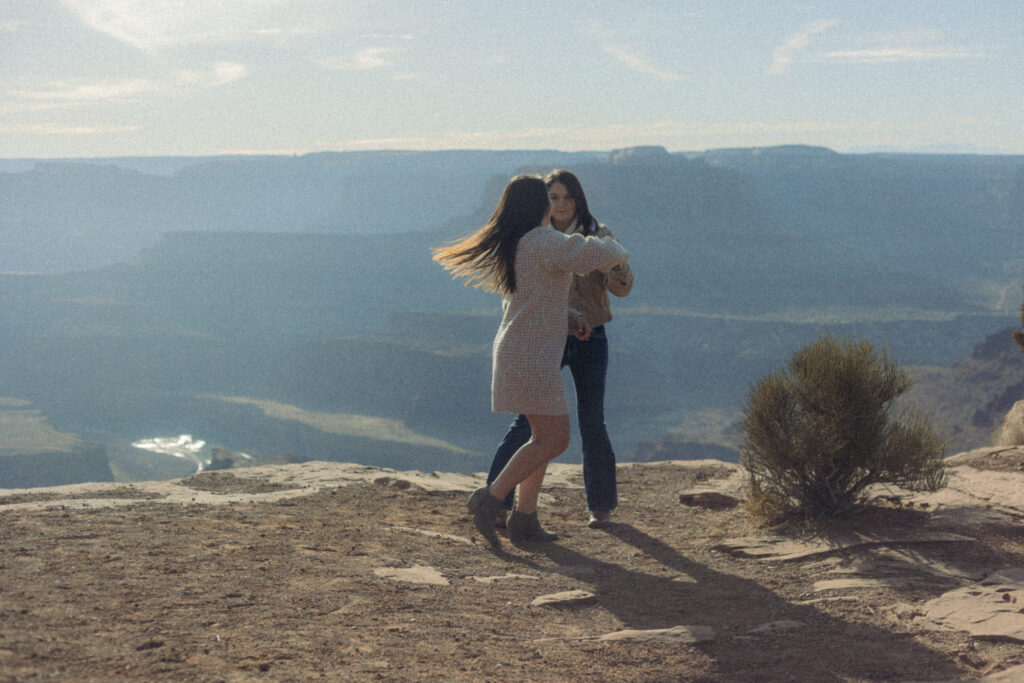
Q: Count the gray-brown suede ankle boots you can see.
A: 2